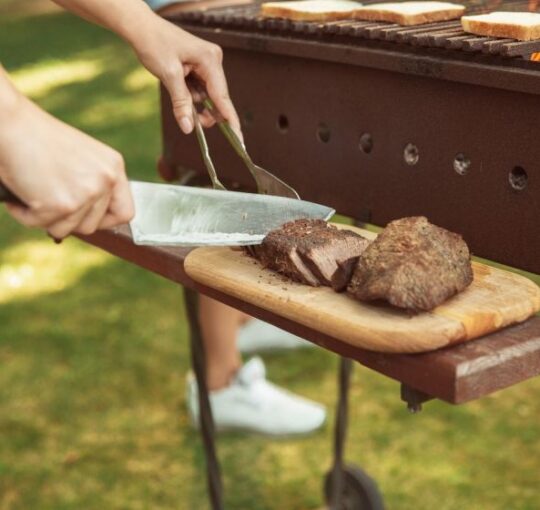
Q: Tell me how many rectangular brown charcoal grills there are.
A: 1